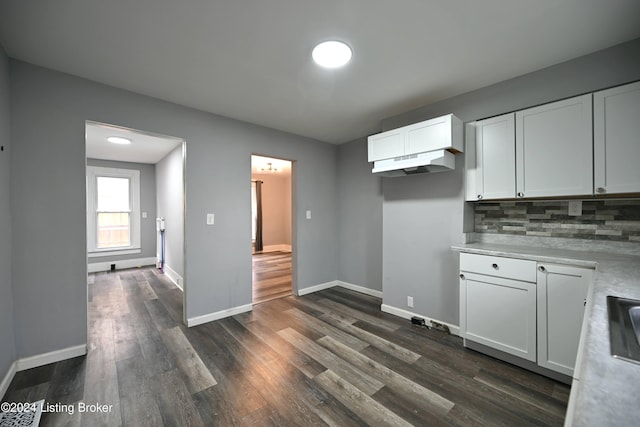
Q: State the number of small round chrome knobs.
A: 6